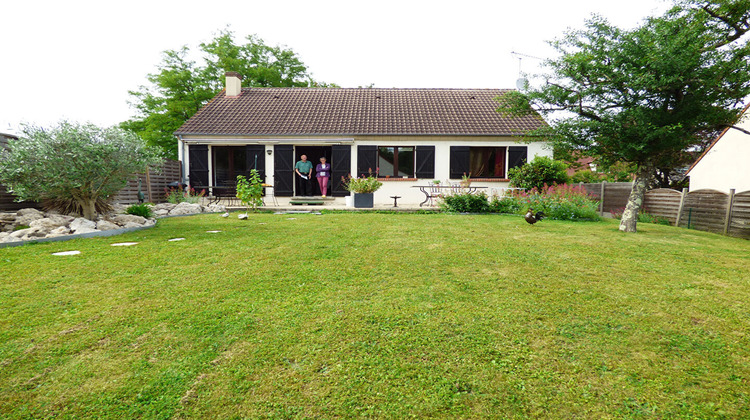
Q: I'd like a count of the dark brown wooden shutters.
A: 8